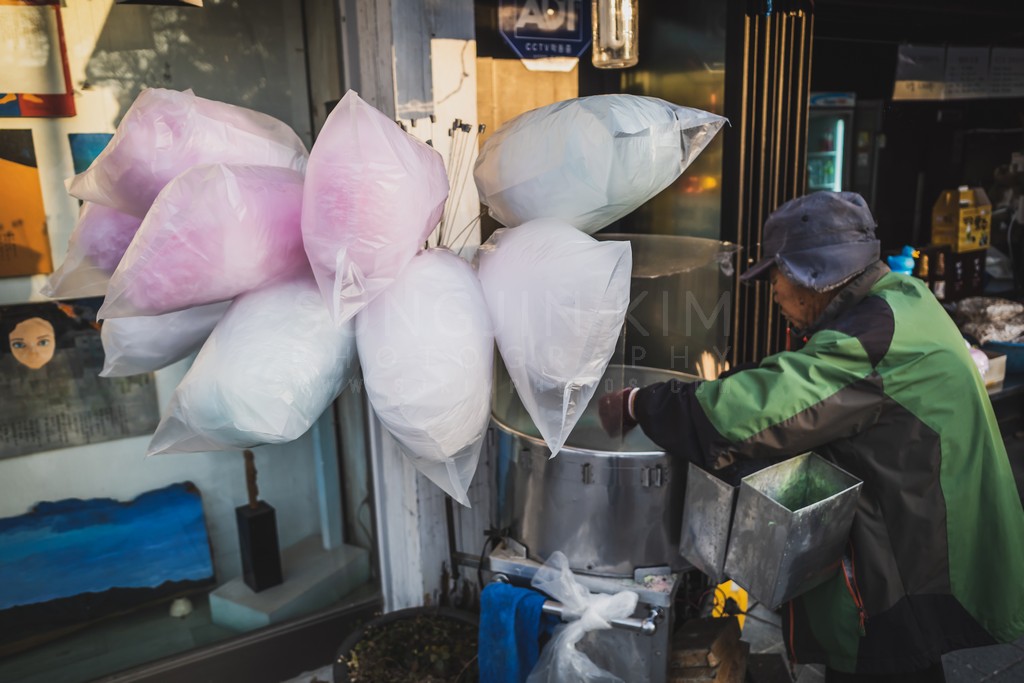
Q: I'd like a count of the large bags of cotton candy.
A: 9